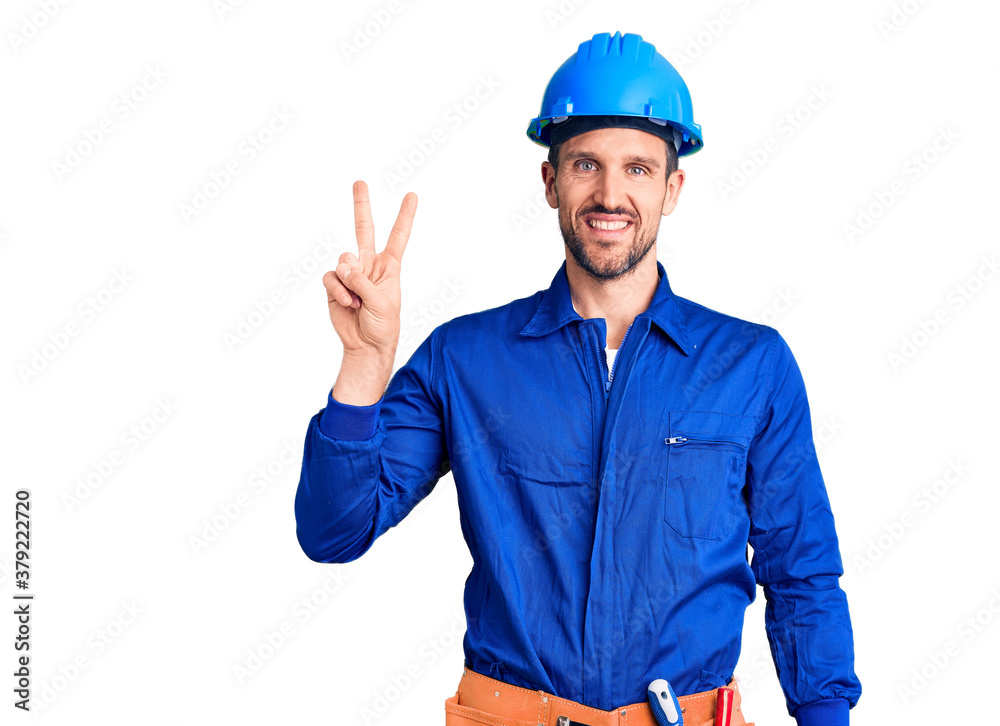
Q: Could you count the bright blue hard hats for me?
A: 1